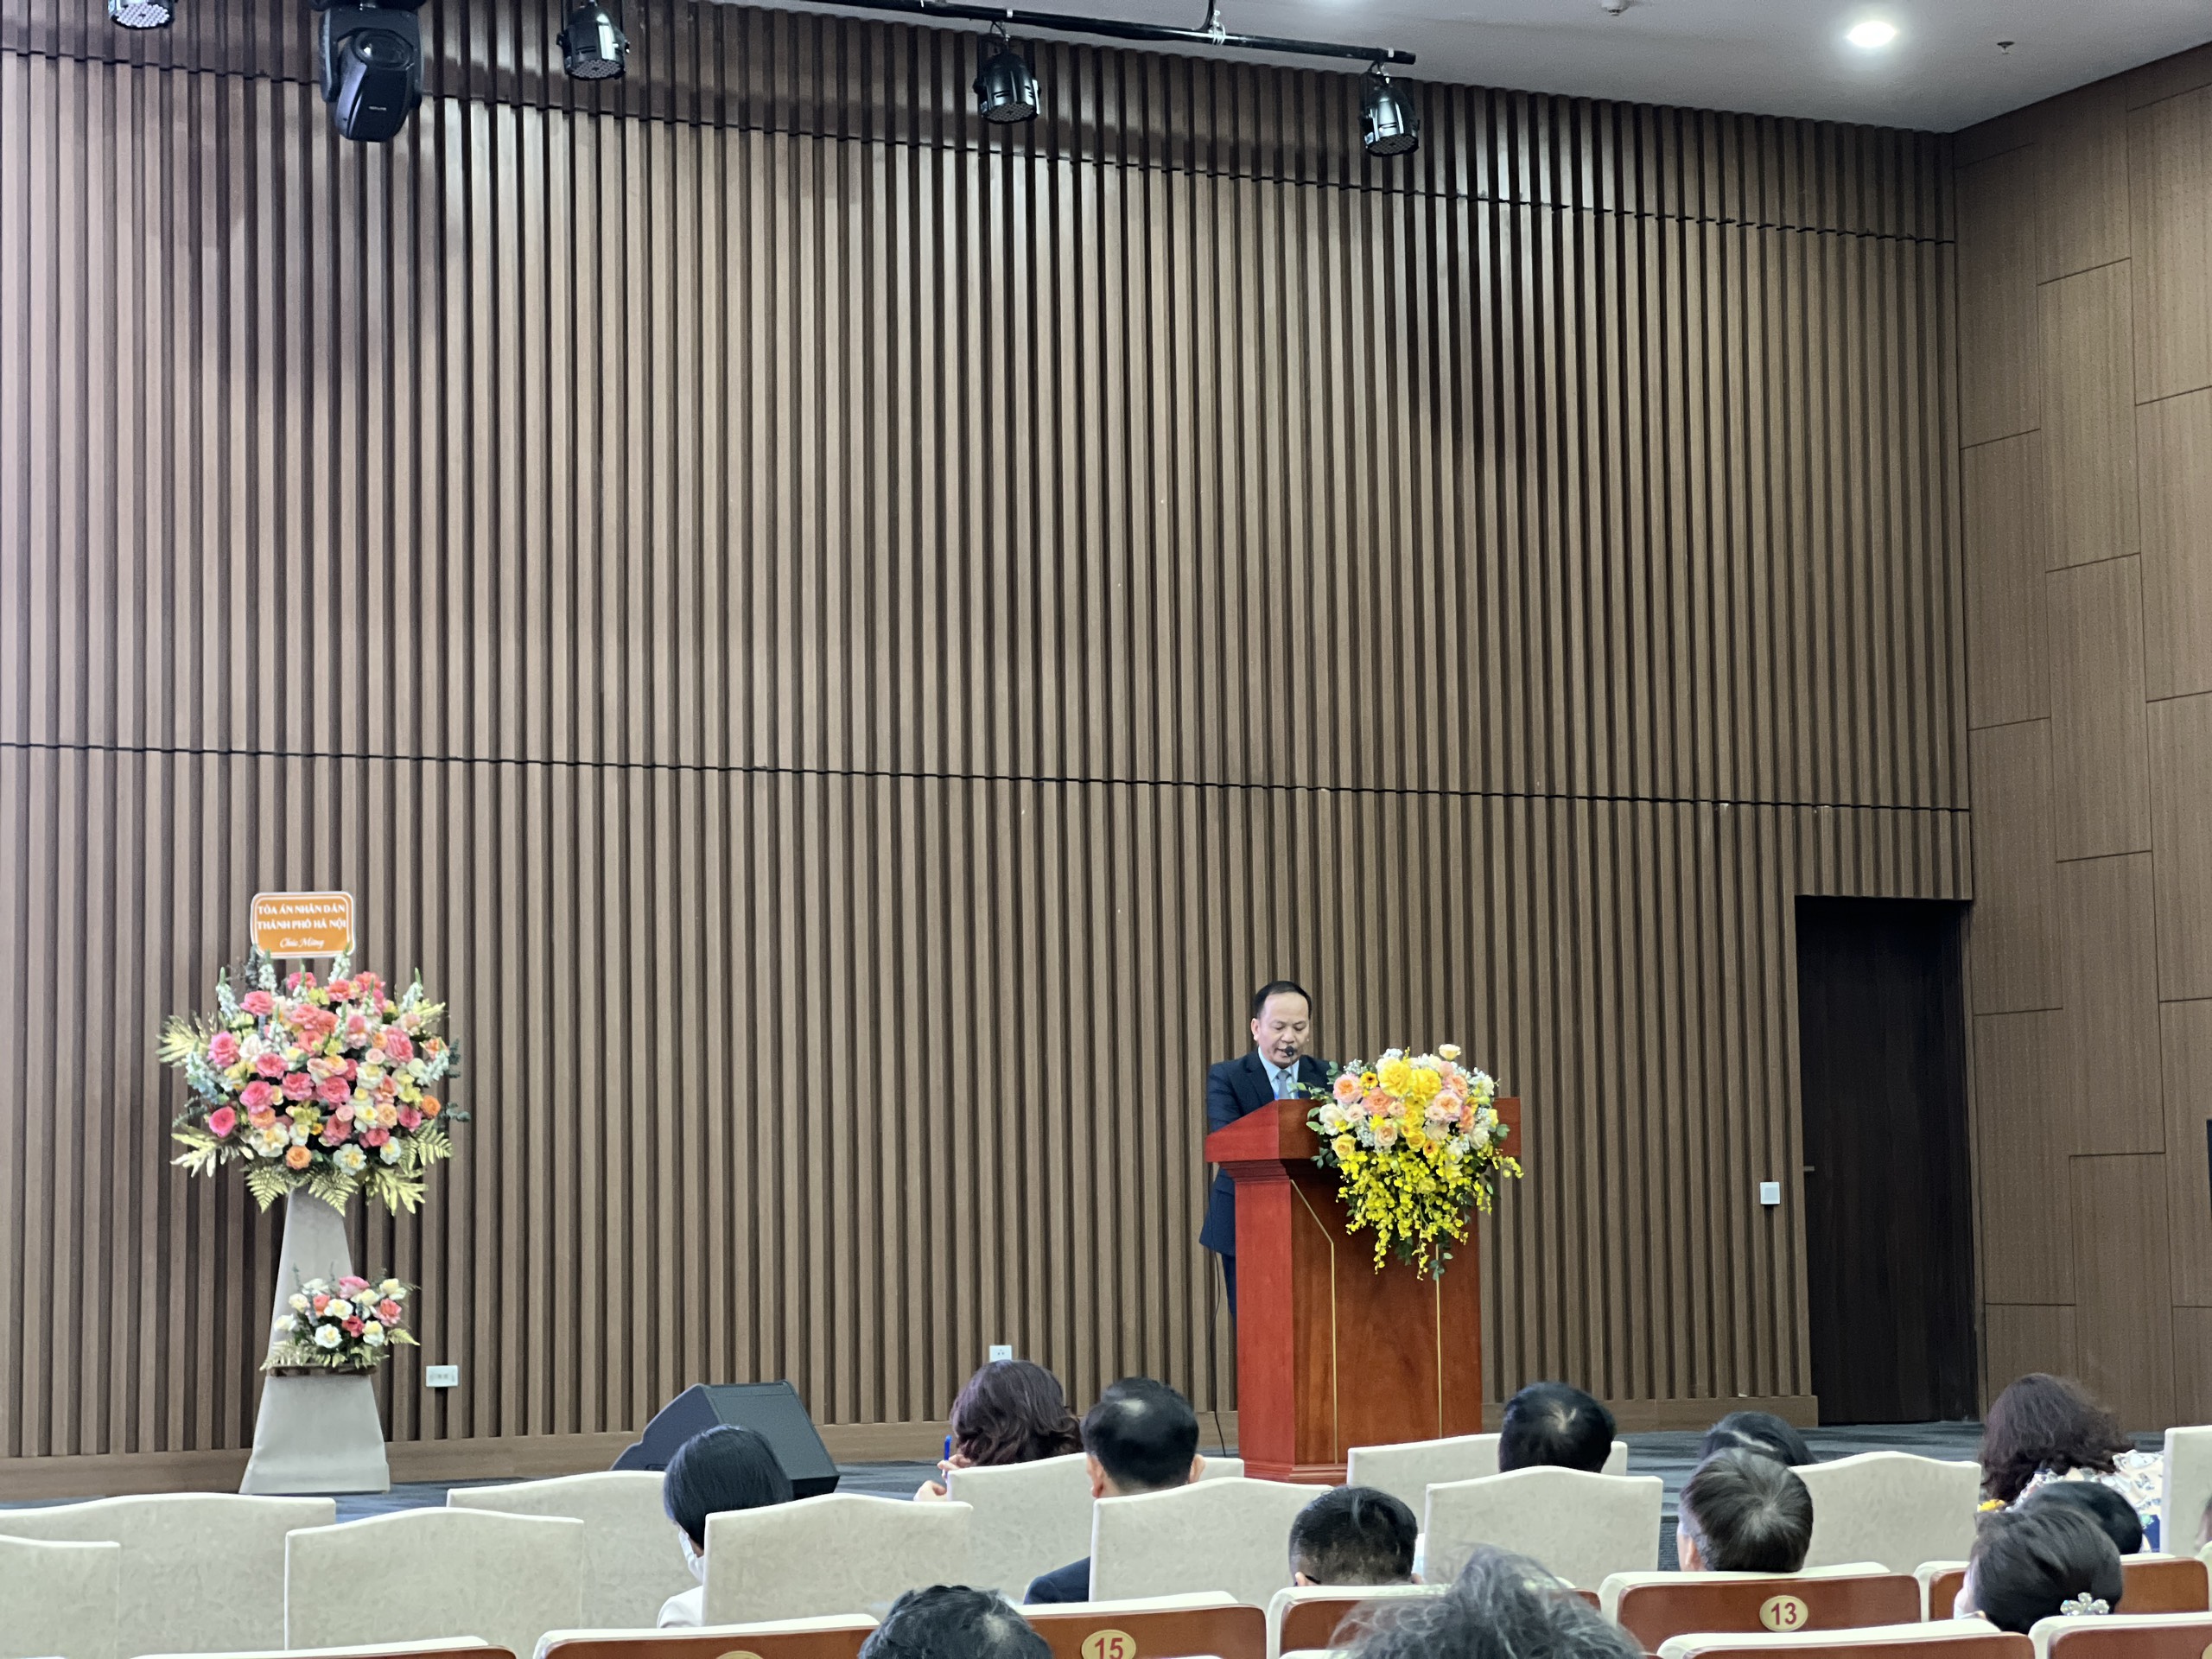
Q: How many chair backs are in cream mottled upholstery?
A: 11